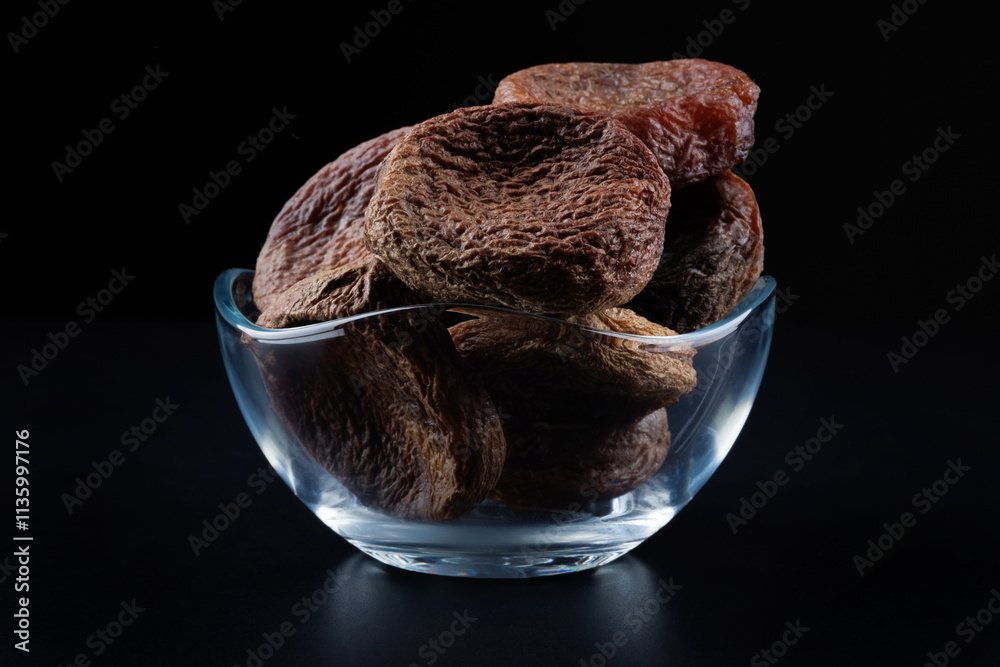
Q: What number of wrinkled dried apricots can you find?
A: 7